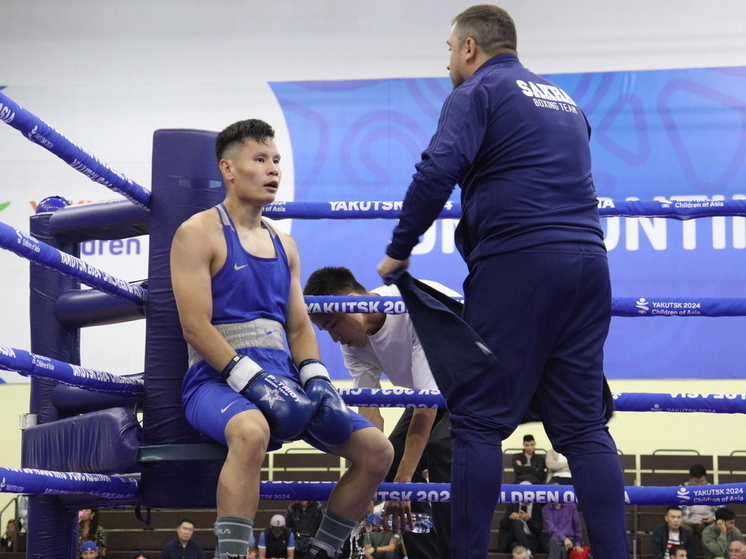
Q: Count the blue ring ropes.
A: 8